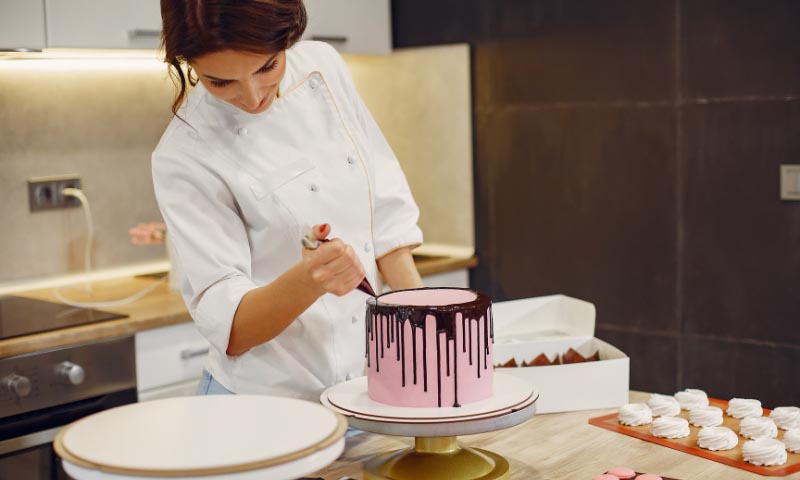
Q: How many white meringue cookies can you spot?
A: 11